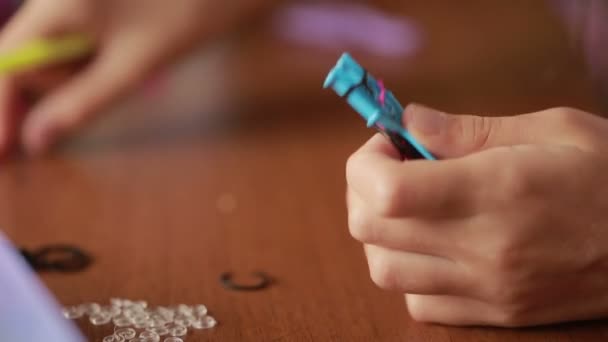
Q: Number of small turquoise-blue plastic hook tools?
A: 1